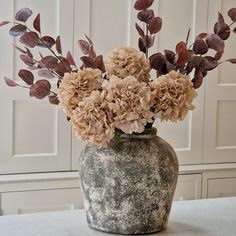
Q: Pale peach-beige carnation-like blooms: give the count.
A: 5